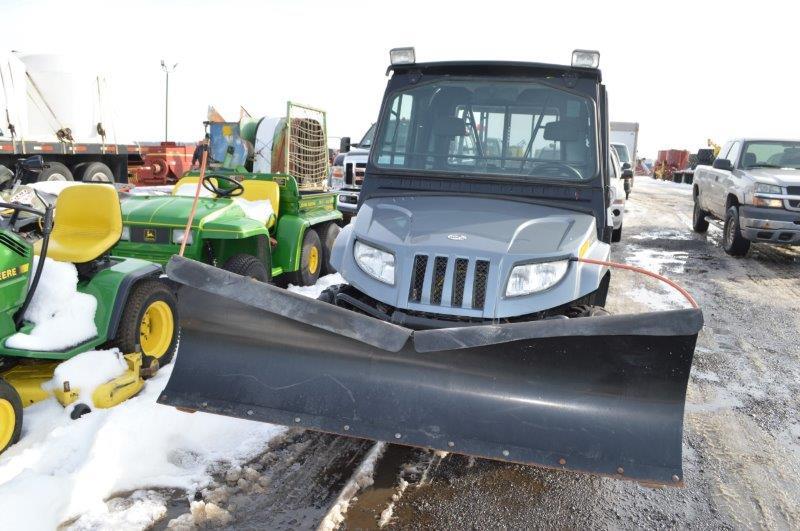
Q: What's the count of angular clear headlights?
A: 2